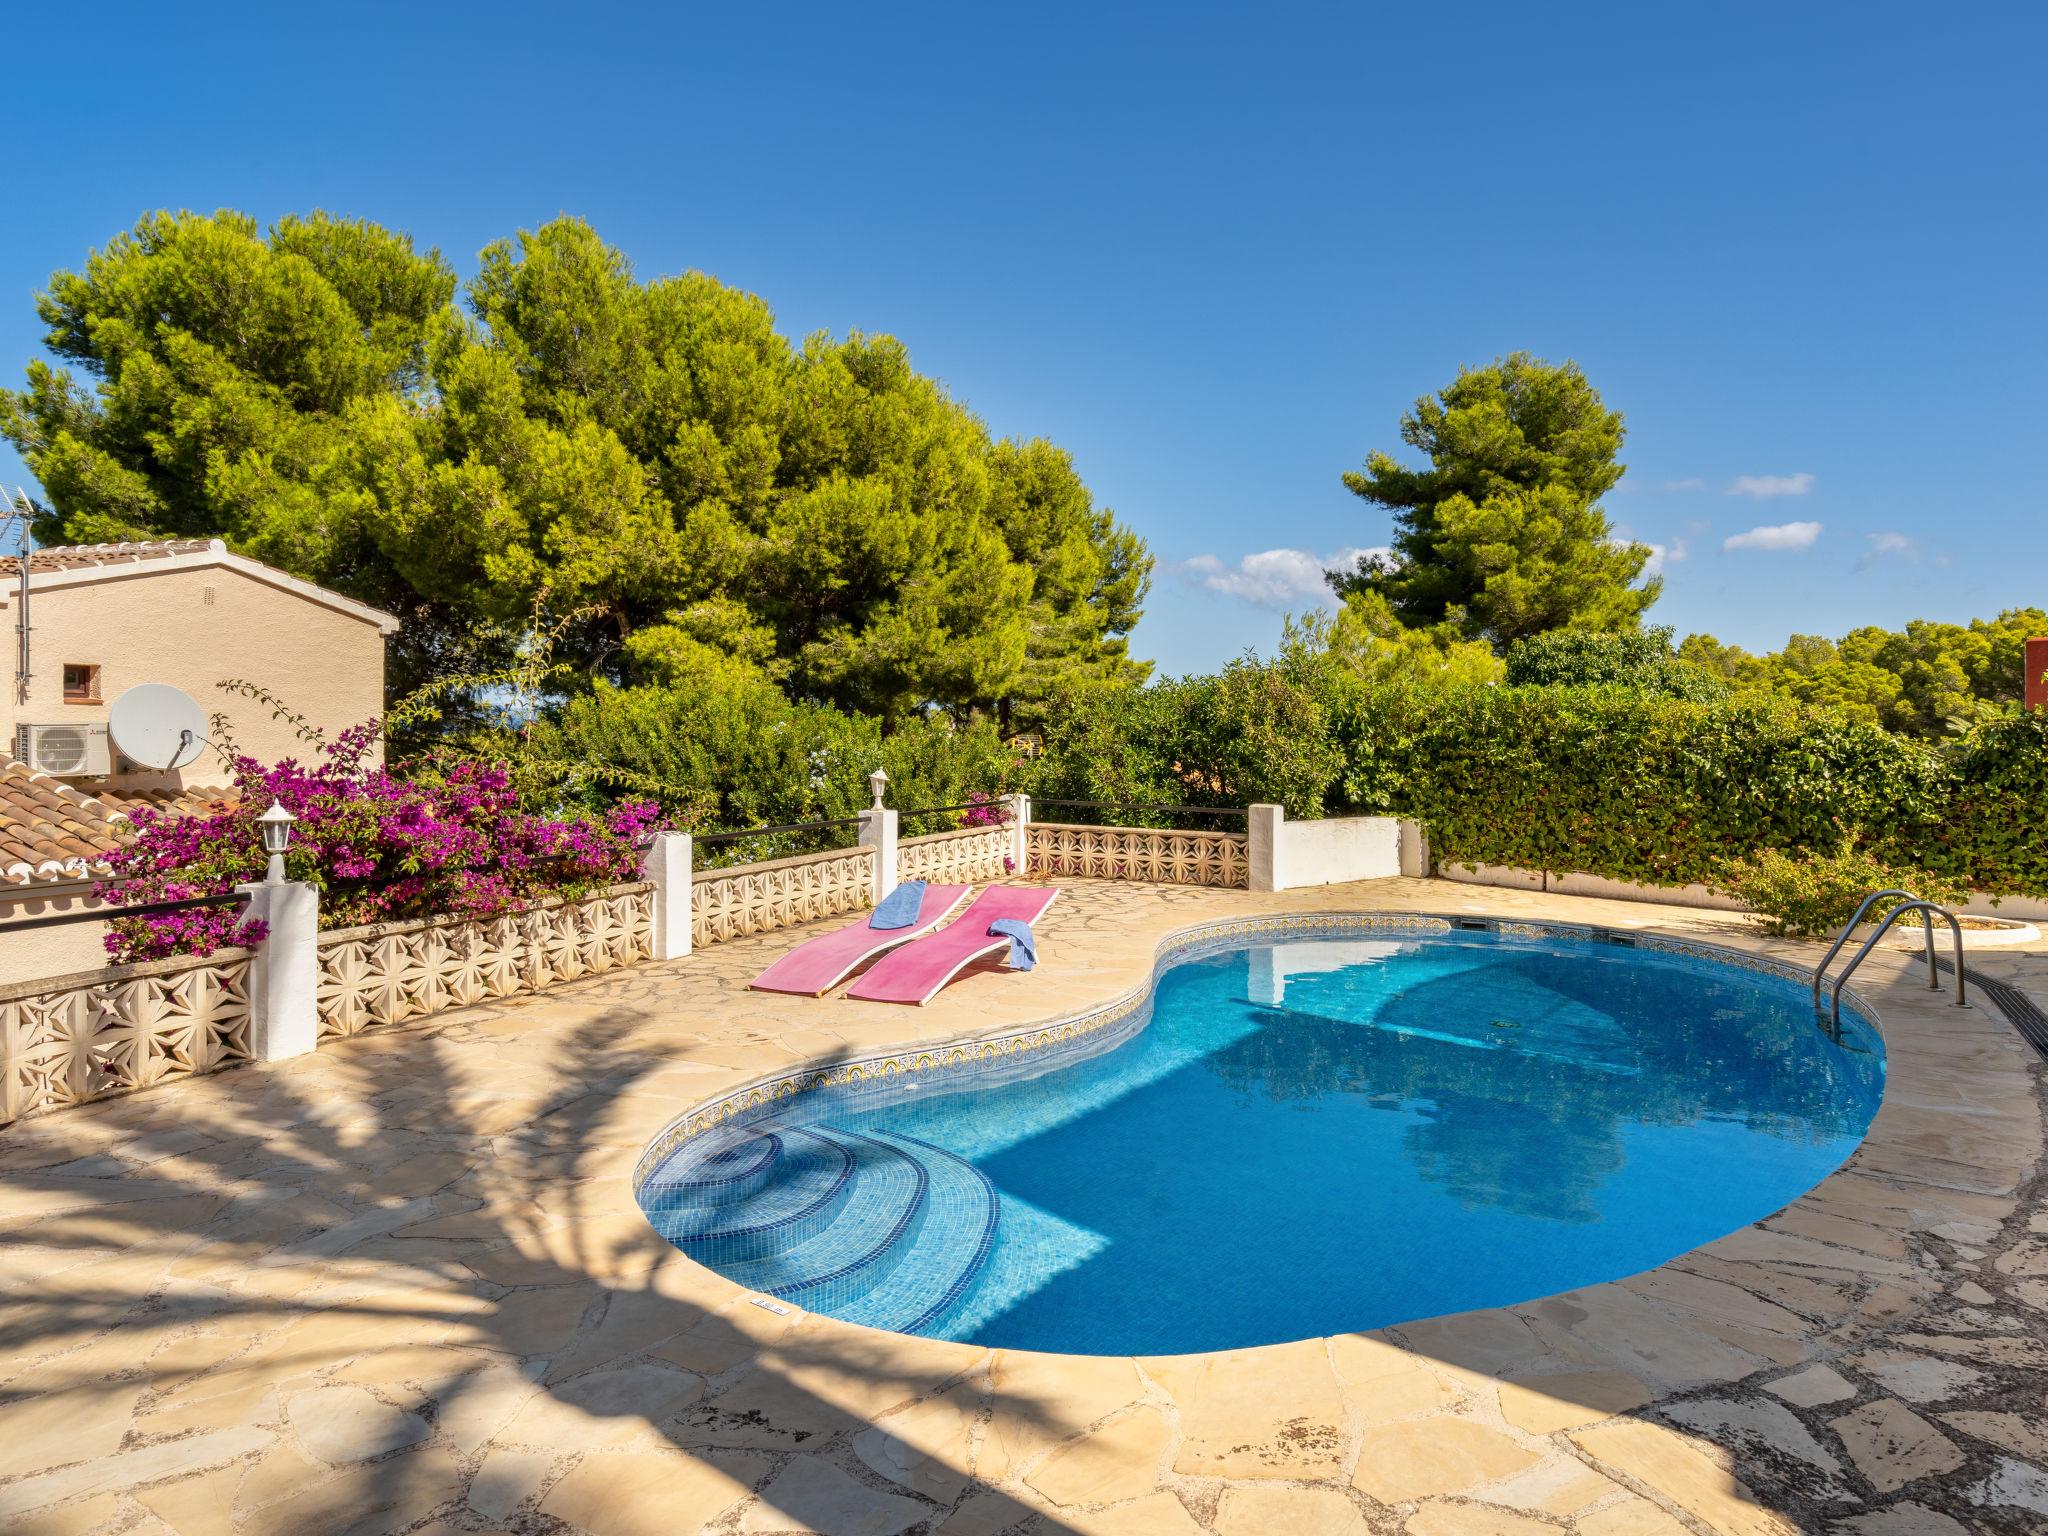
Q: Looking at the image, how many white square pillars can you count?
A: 5